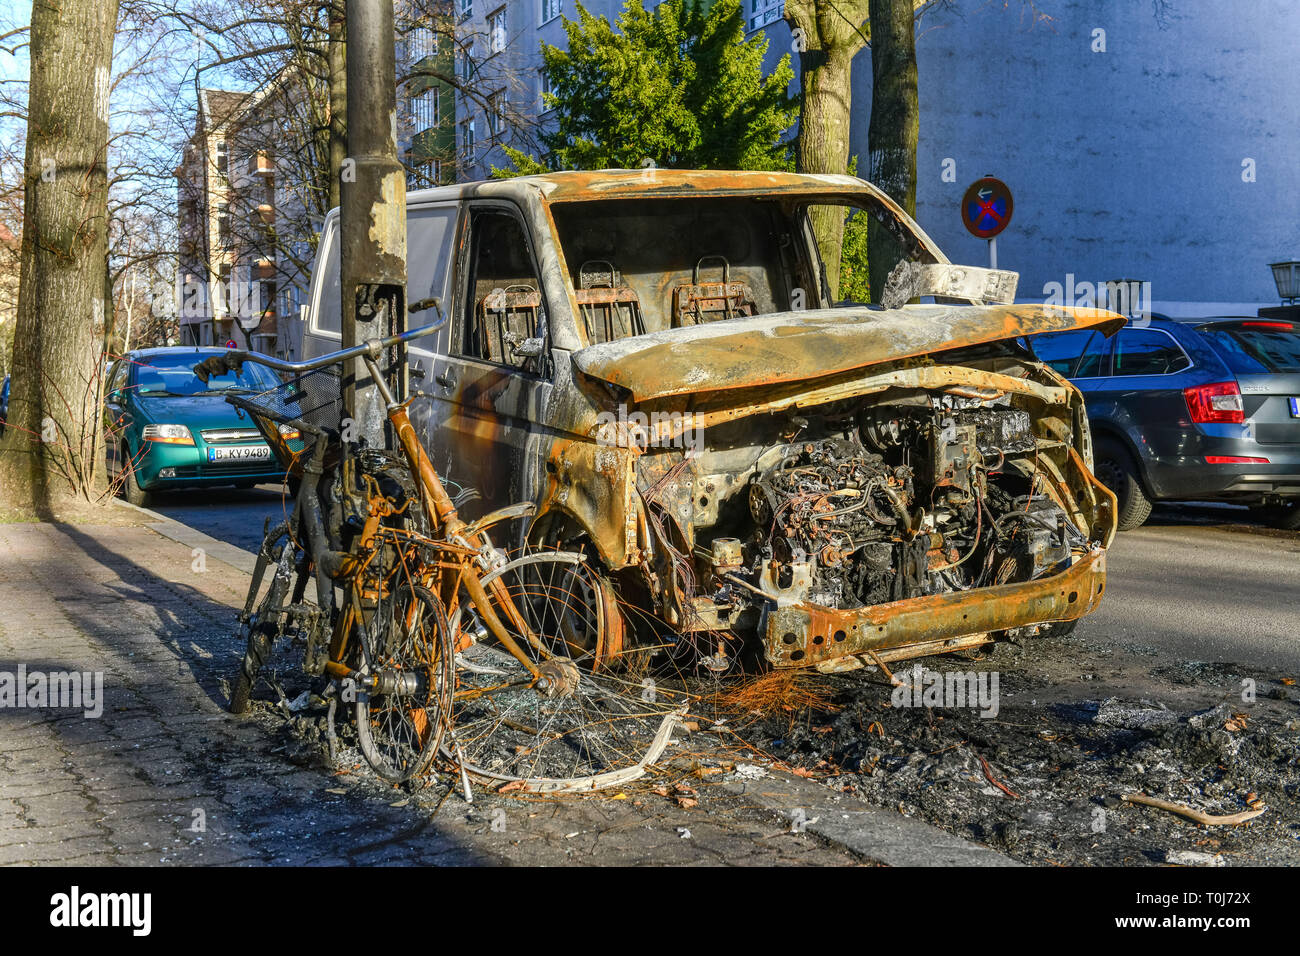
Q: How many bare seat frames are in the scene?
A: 3